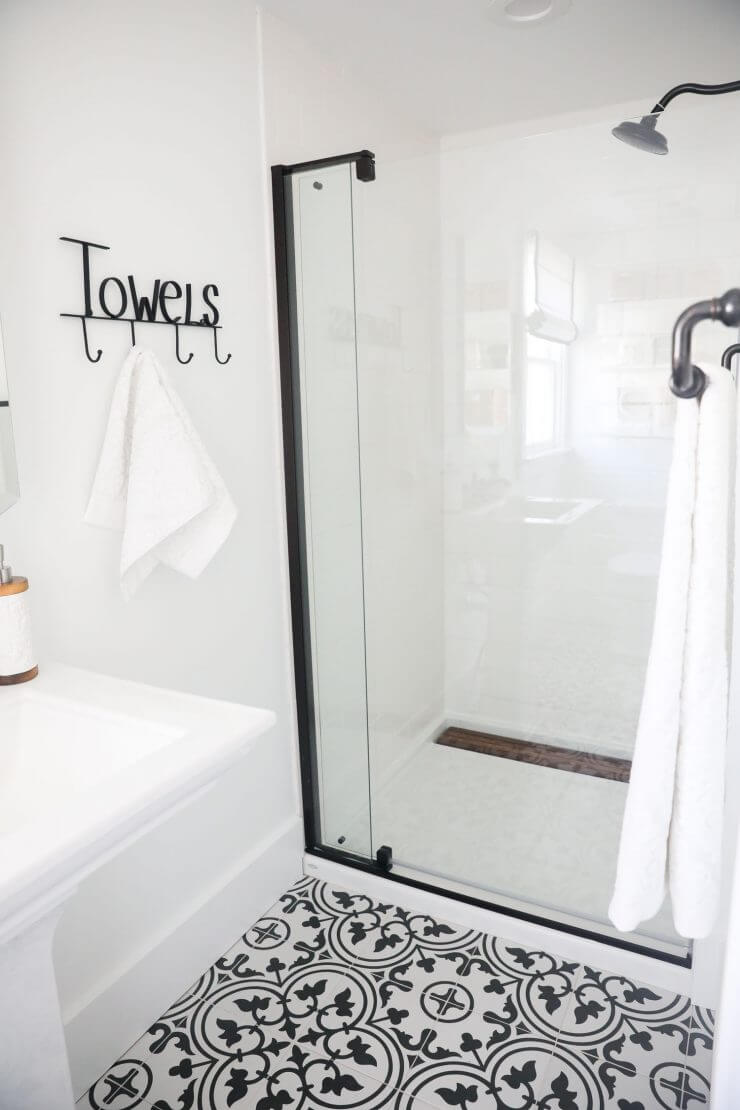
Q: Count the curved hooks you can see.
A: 4